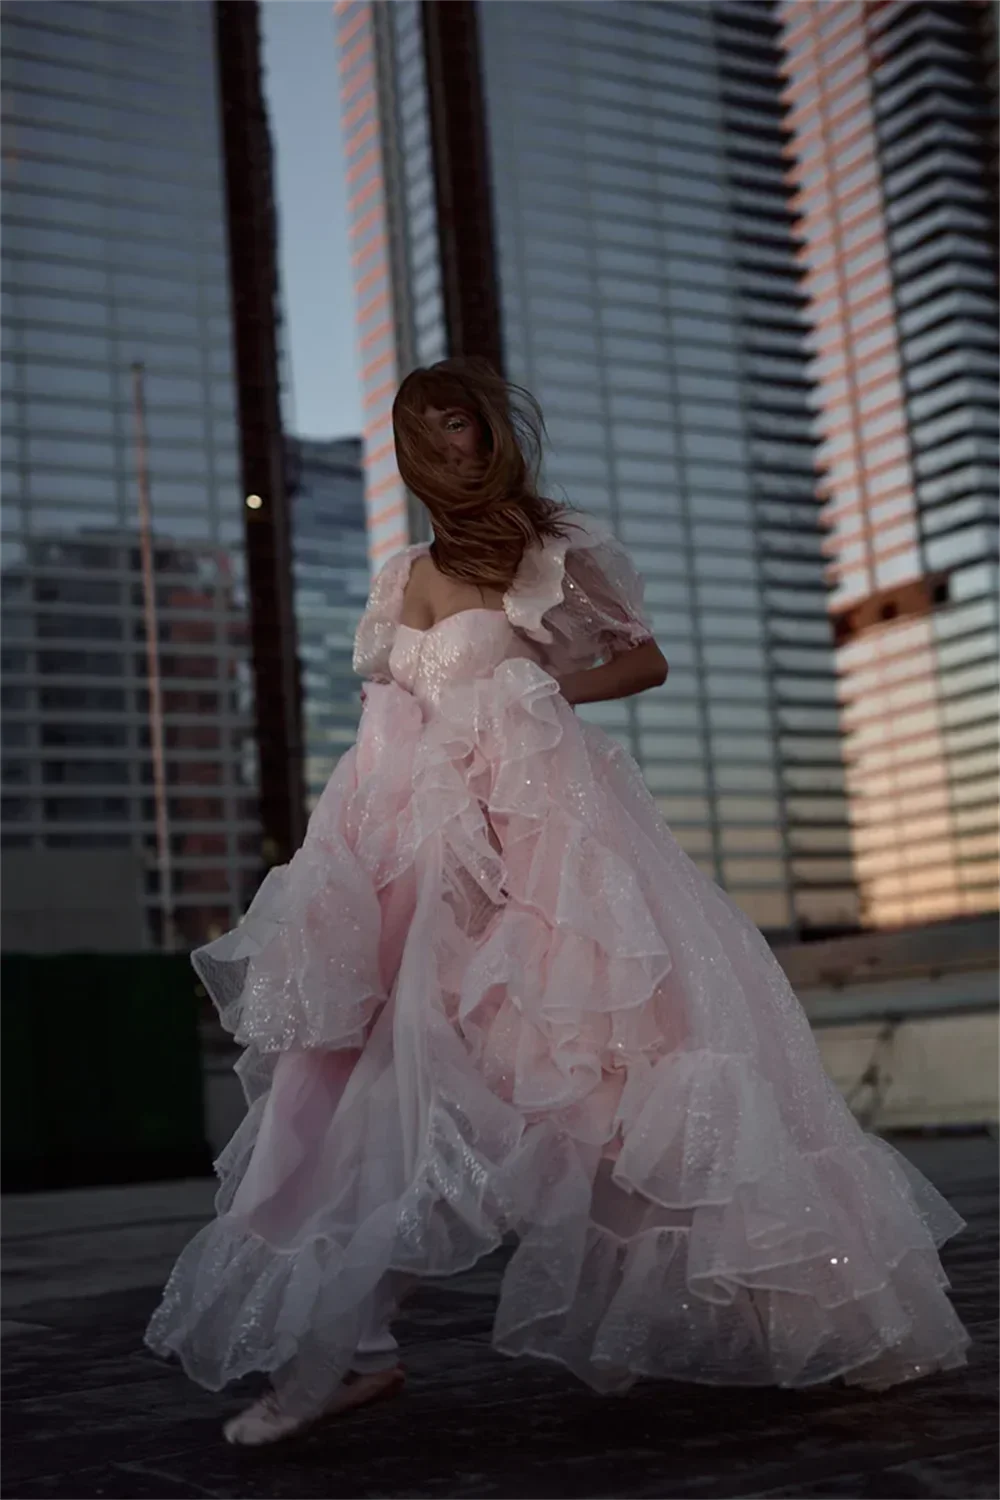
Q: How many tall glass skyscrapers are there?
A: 3